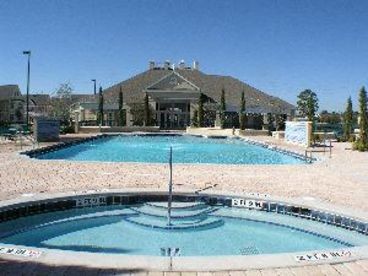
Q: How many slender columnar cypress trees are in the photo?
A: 9